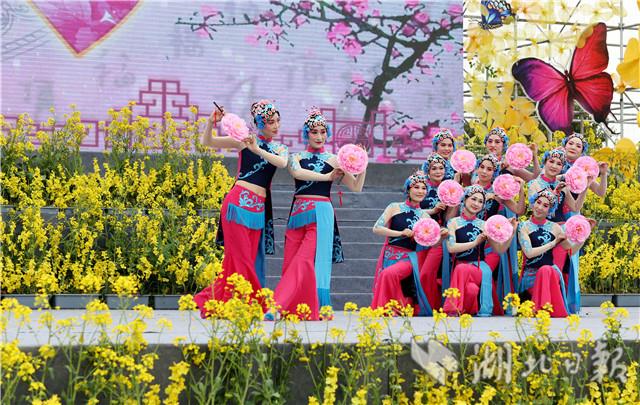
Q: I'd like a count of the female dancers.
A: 11